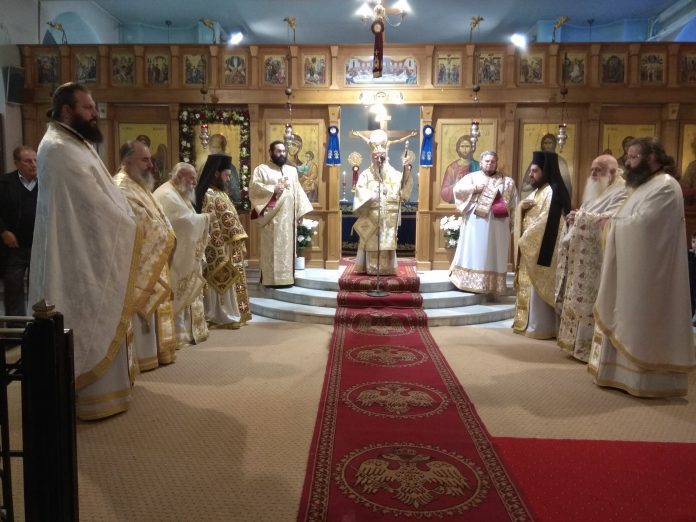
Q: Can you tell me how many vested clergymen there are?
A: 10